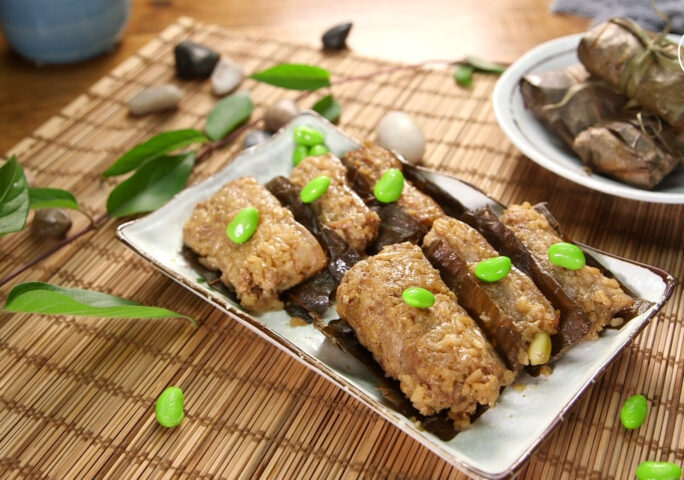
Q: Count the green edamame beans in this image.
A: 12